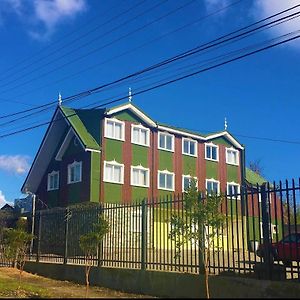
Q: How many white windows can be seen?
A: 14